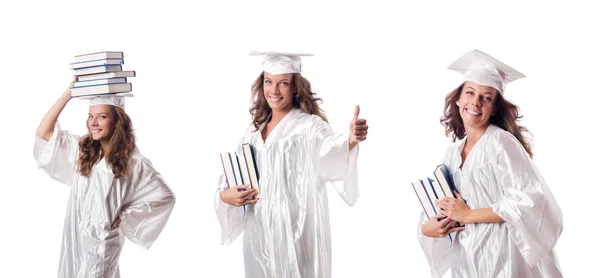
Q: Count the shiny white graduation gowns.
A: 3